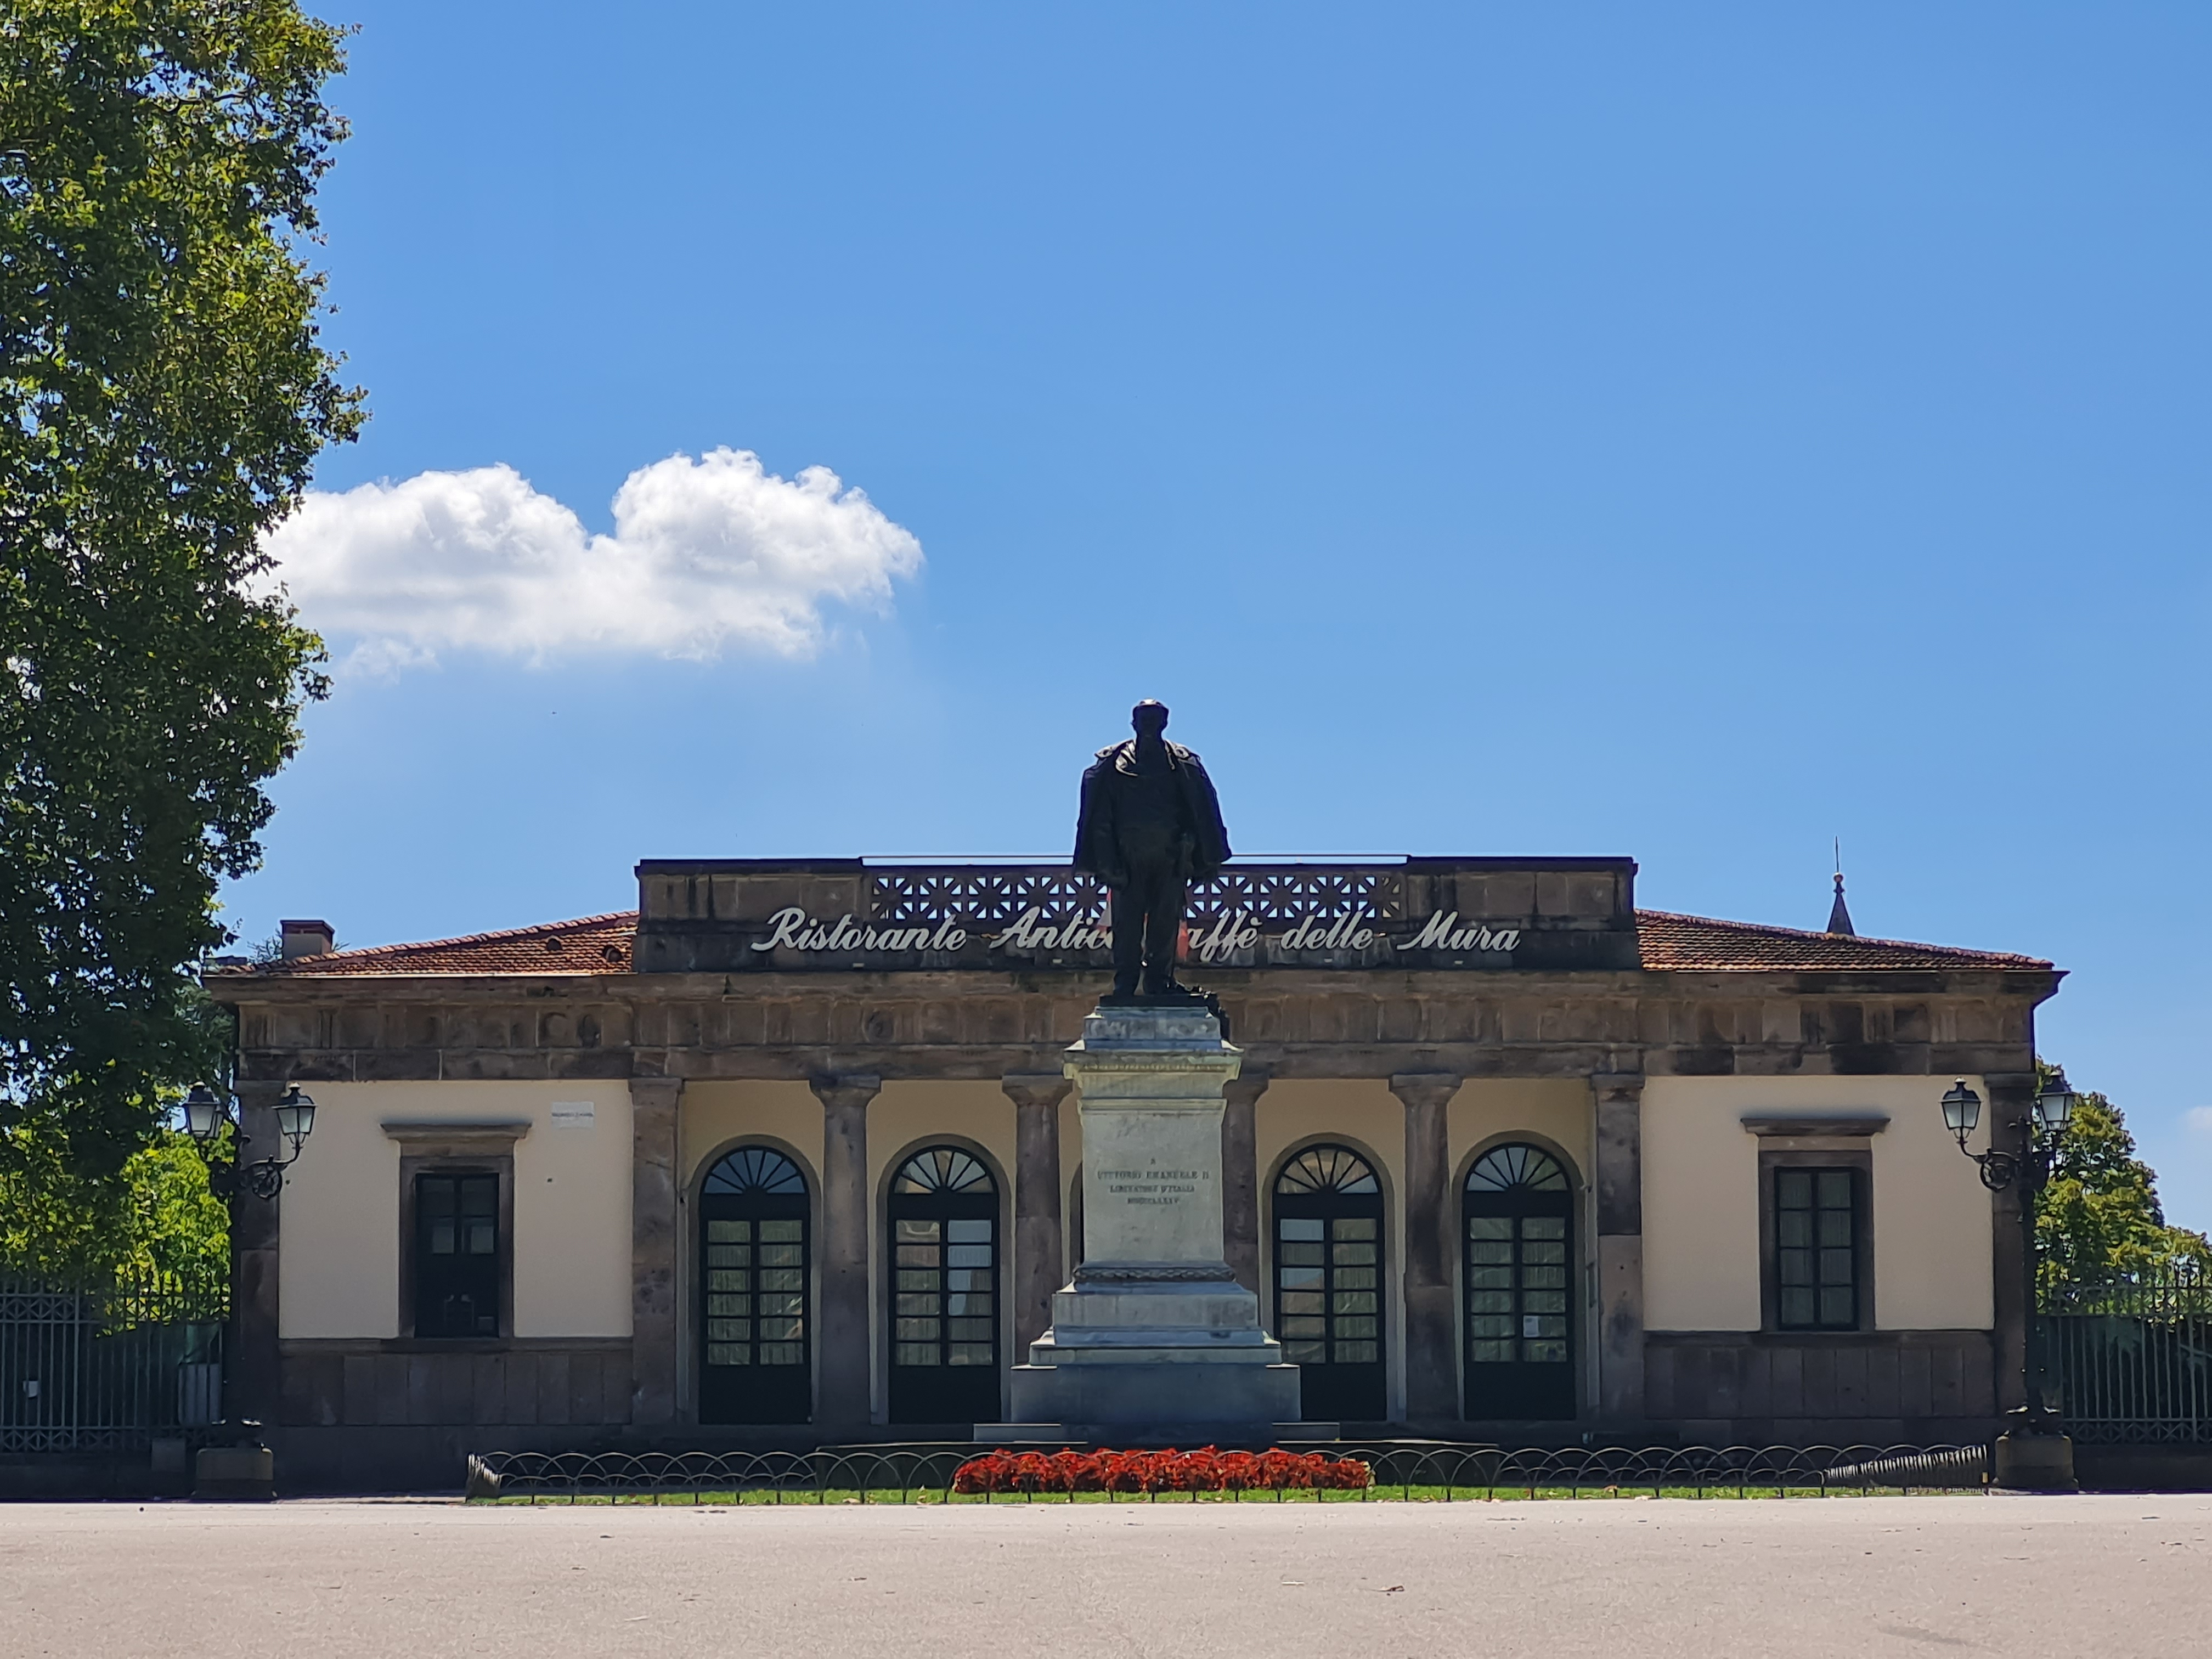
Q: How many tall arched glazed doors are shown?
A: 4